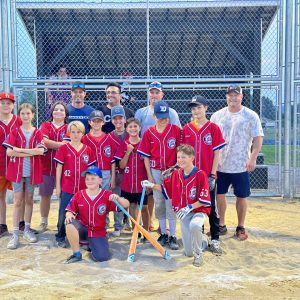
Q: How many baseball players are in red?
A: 11